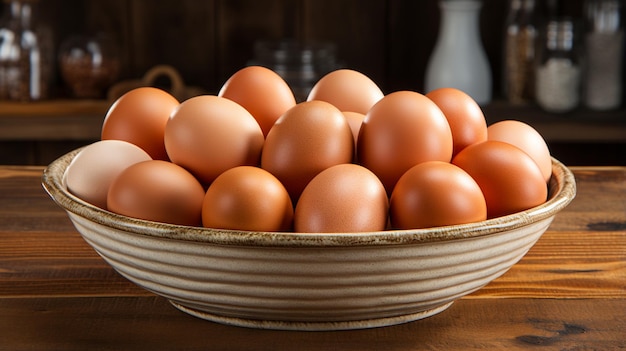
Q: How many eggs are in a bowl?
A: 15